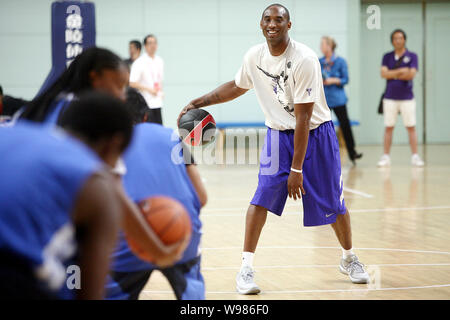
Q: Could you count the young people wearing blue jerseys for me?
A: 3